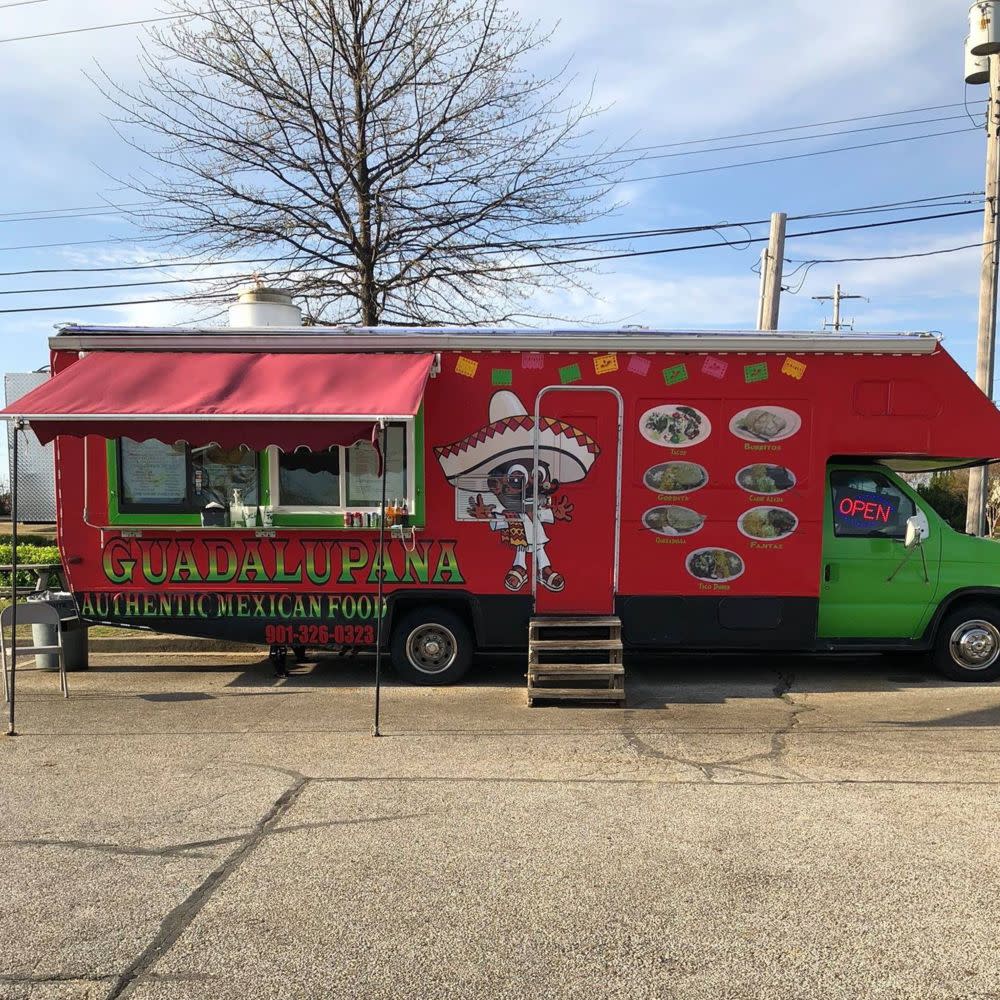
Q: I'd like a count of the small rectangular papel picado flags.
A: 10